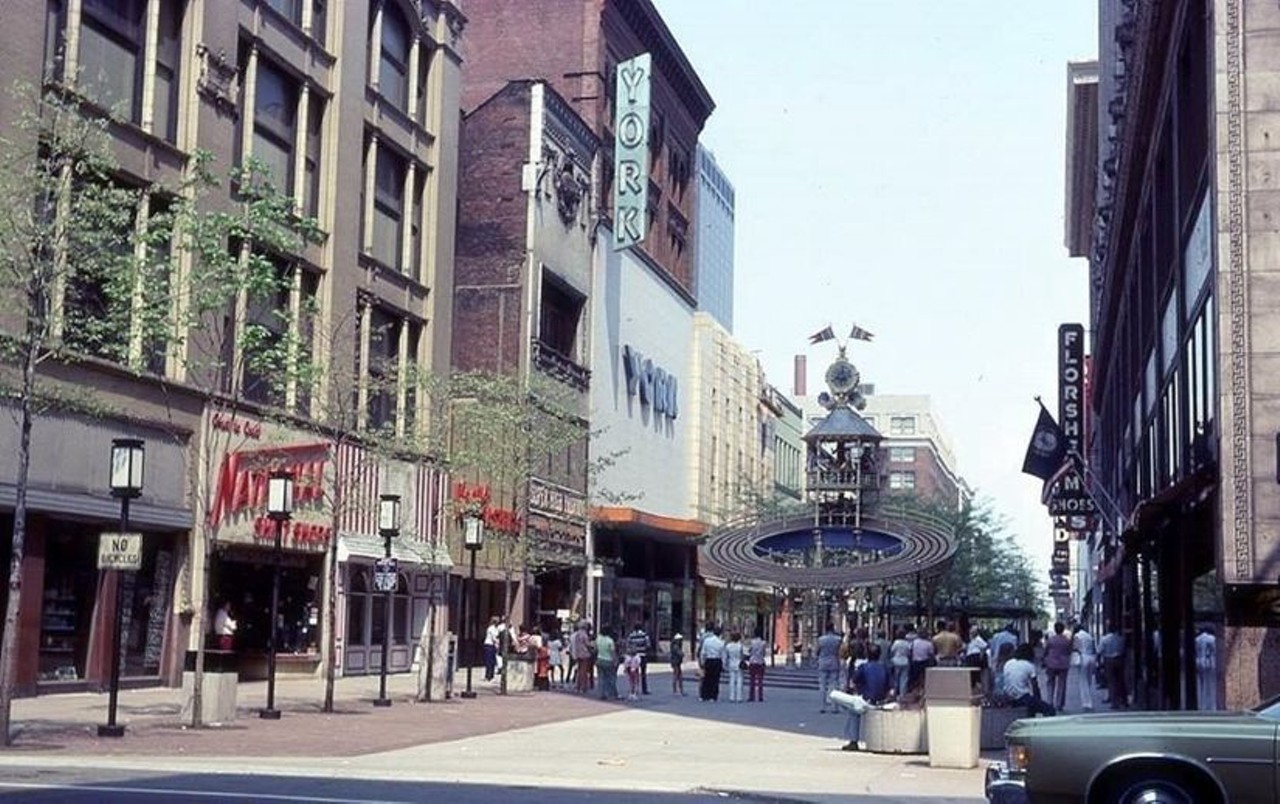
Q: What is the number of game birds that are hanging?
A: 0